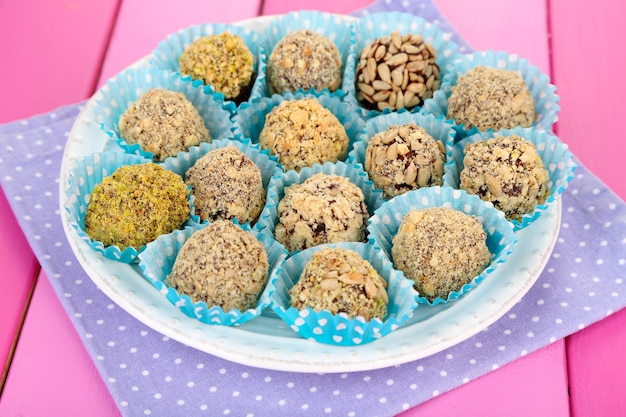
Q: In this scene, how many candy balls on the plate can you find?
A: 14